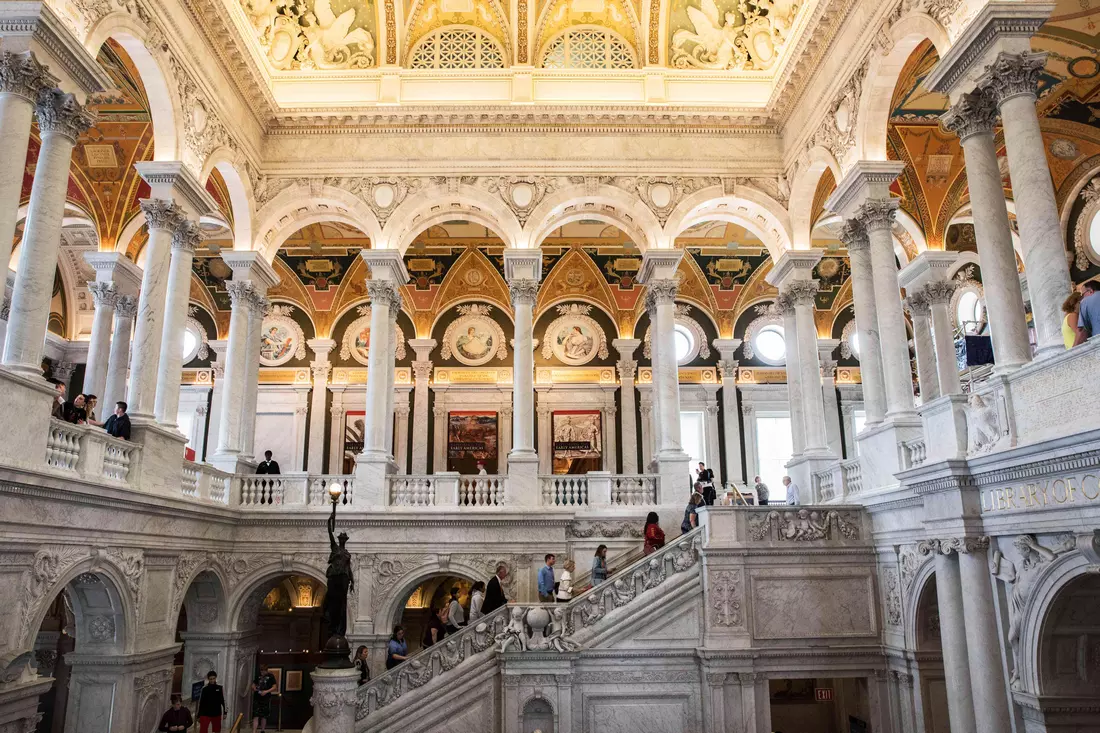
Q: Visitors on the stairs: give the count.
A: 12